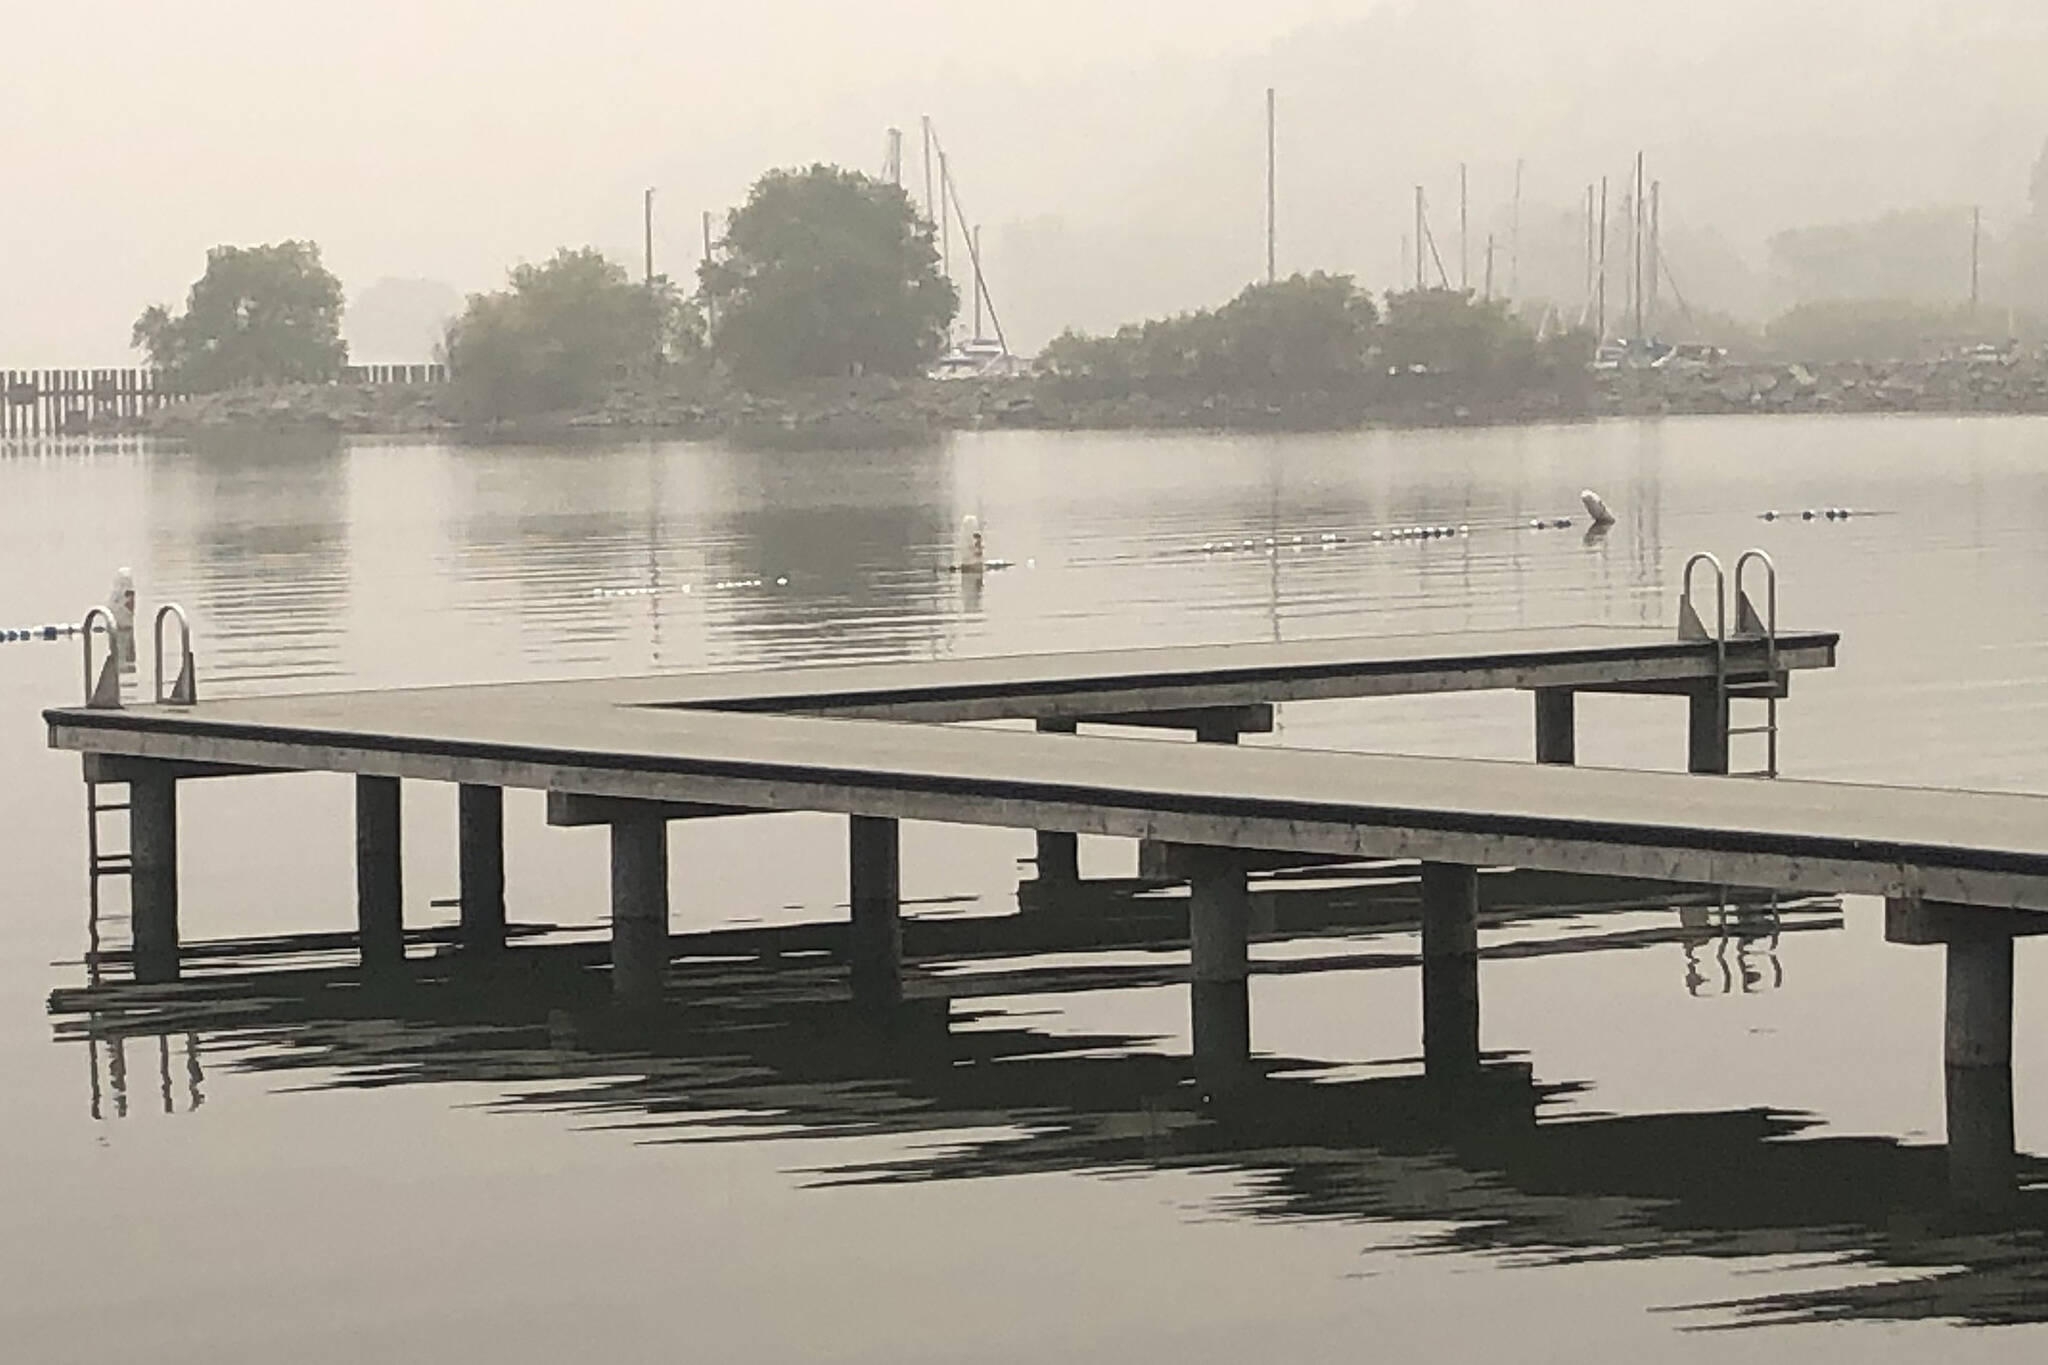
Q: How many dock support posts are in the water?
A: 12